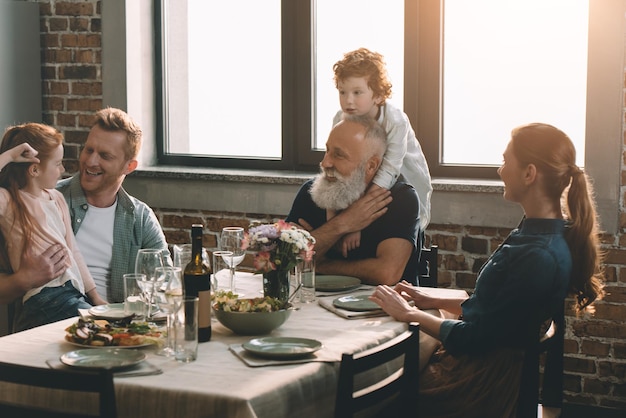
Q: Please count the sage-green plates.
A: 5